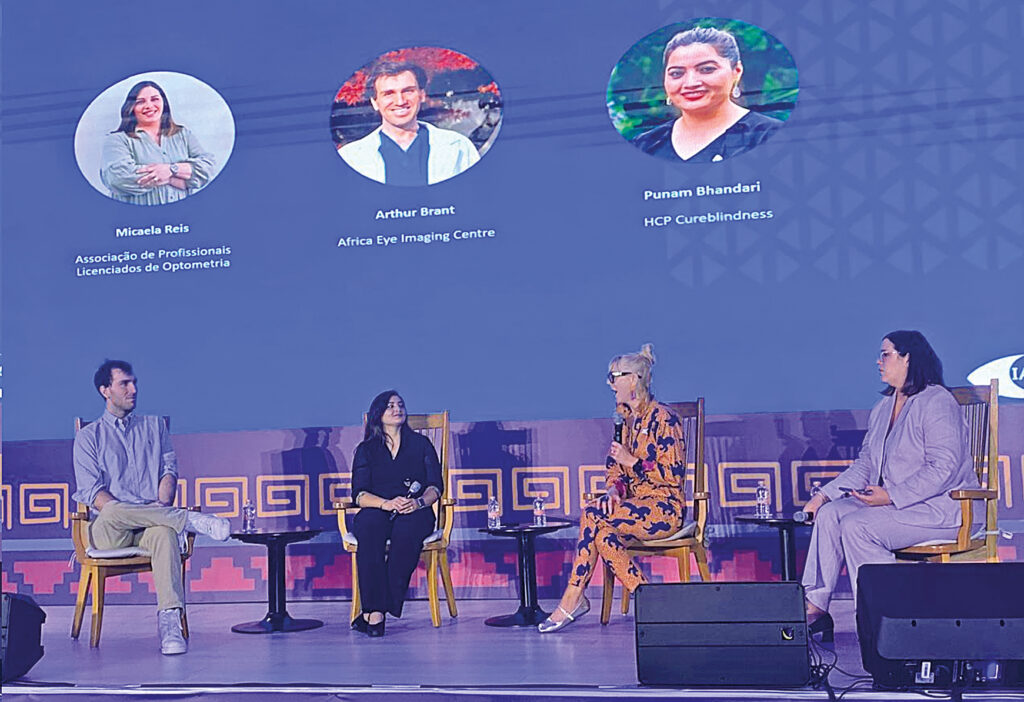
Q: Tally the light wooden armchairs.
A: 4